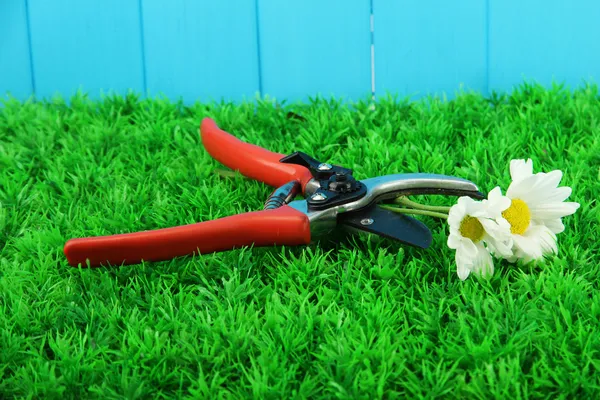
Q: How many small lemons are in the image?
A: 0